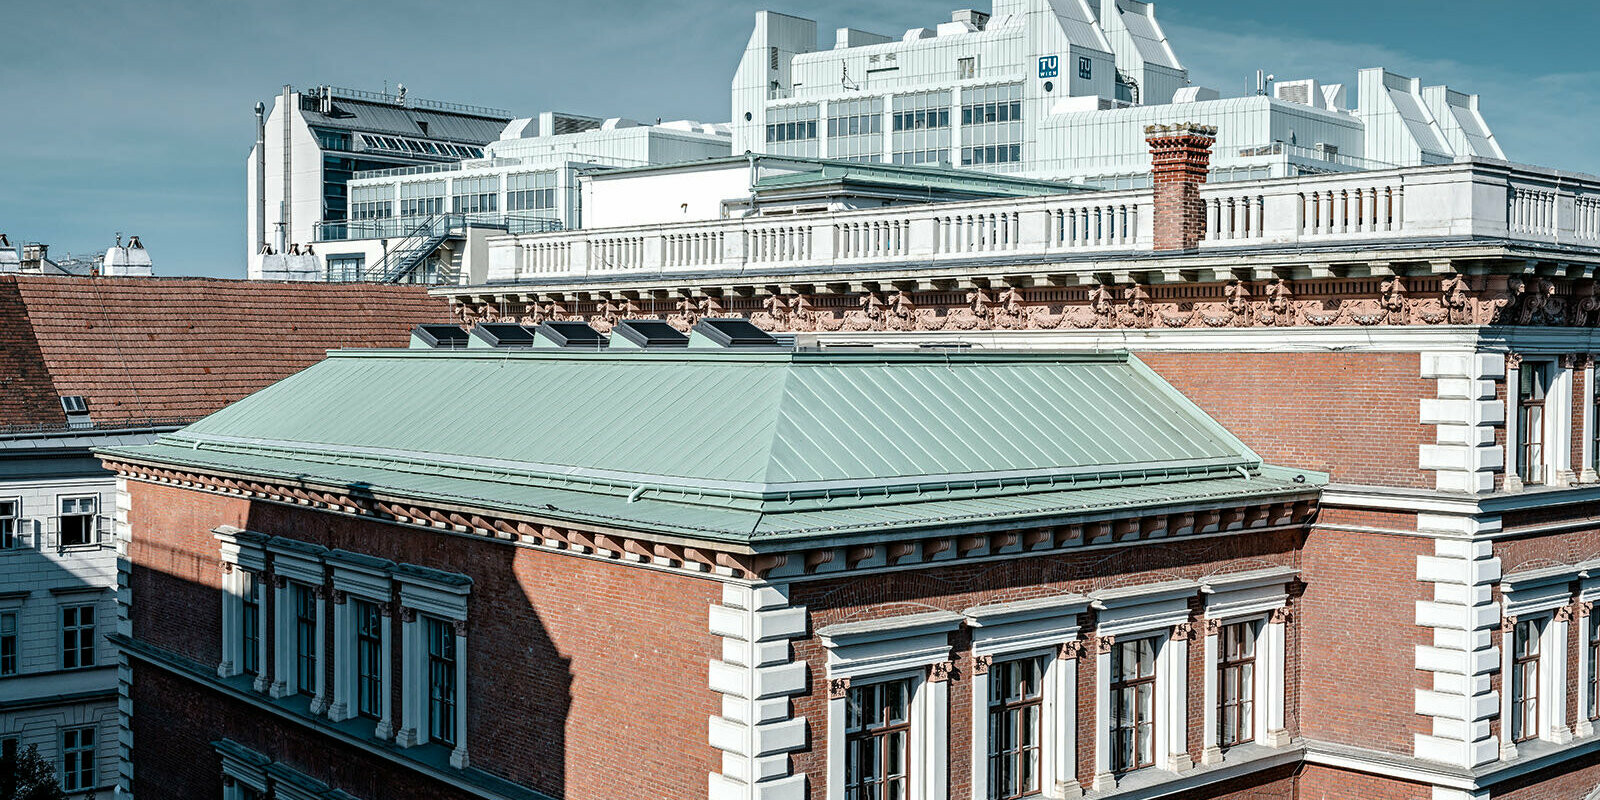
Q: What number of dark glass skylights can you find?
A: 5